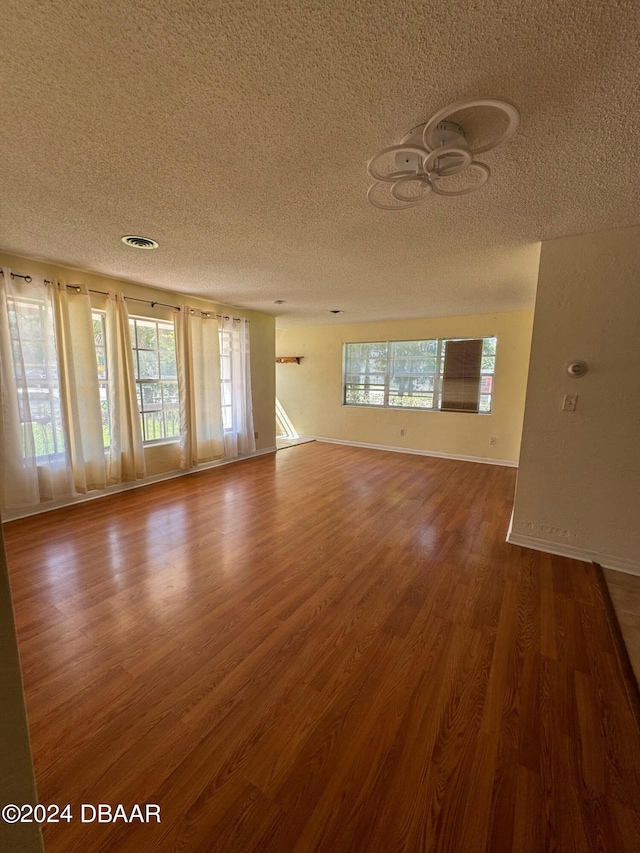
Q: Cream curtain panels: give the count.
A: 3